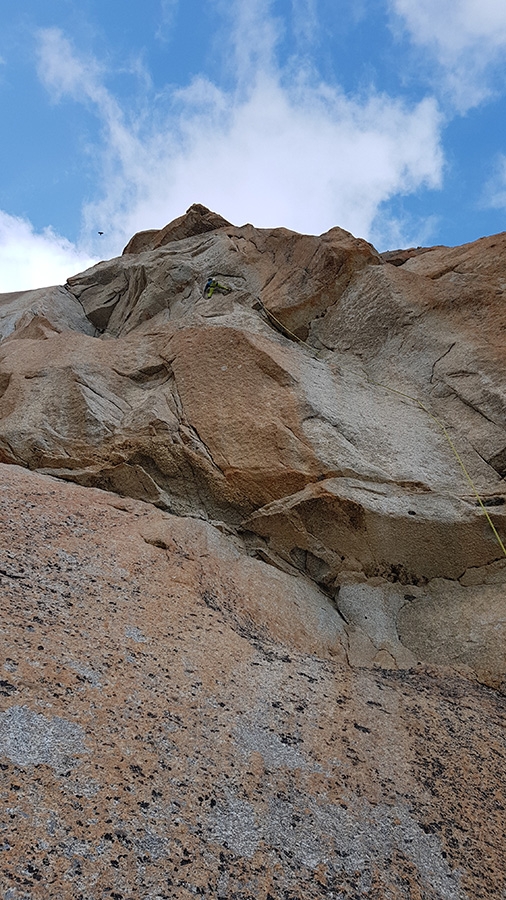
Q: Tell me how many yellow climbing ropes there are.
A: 1